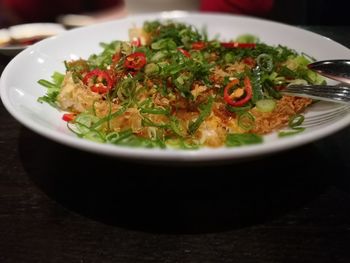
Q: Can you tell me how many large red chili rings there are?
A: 3